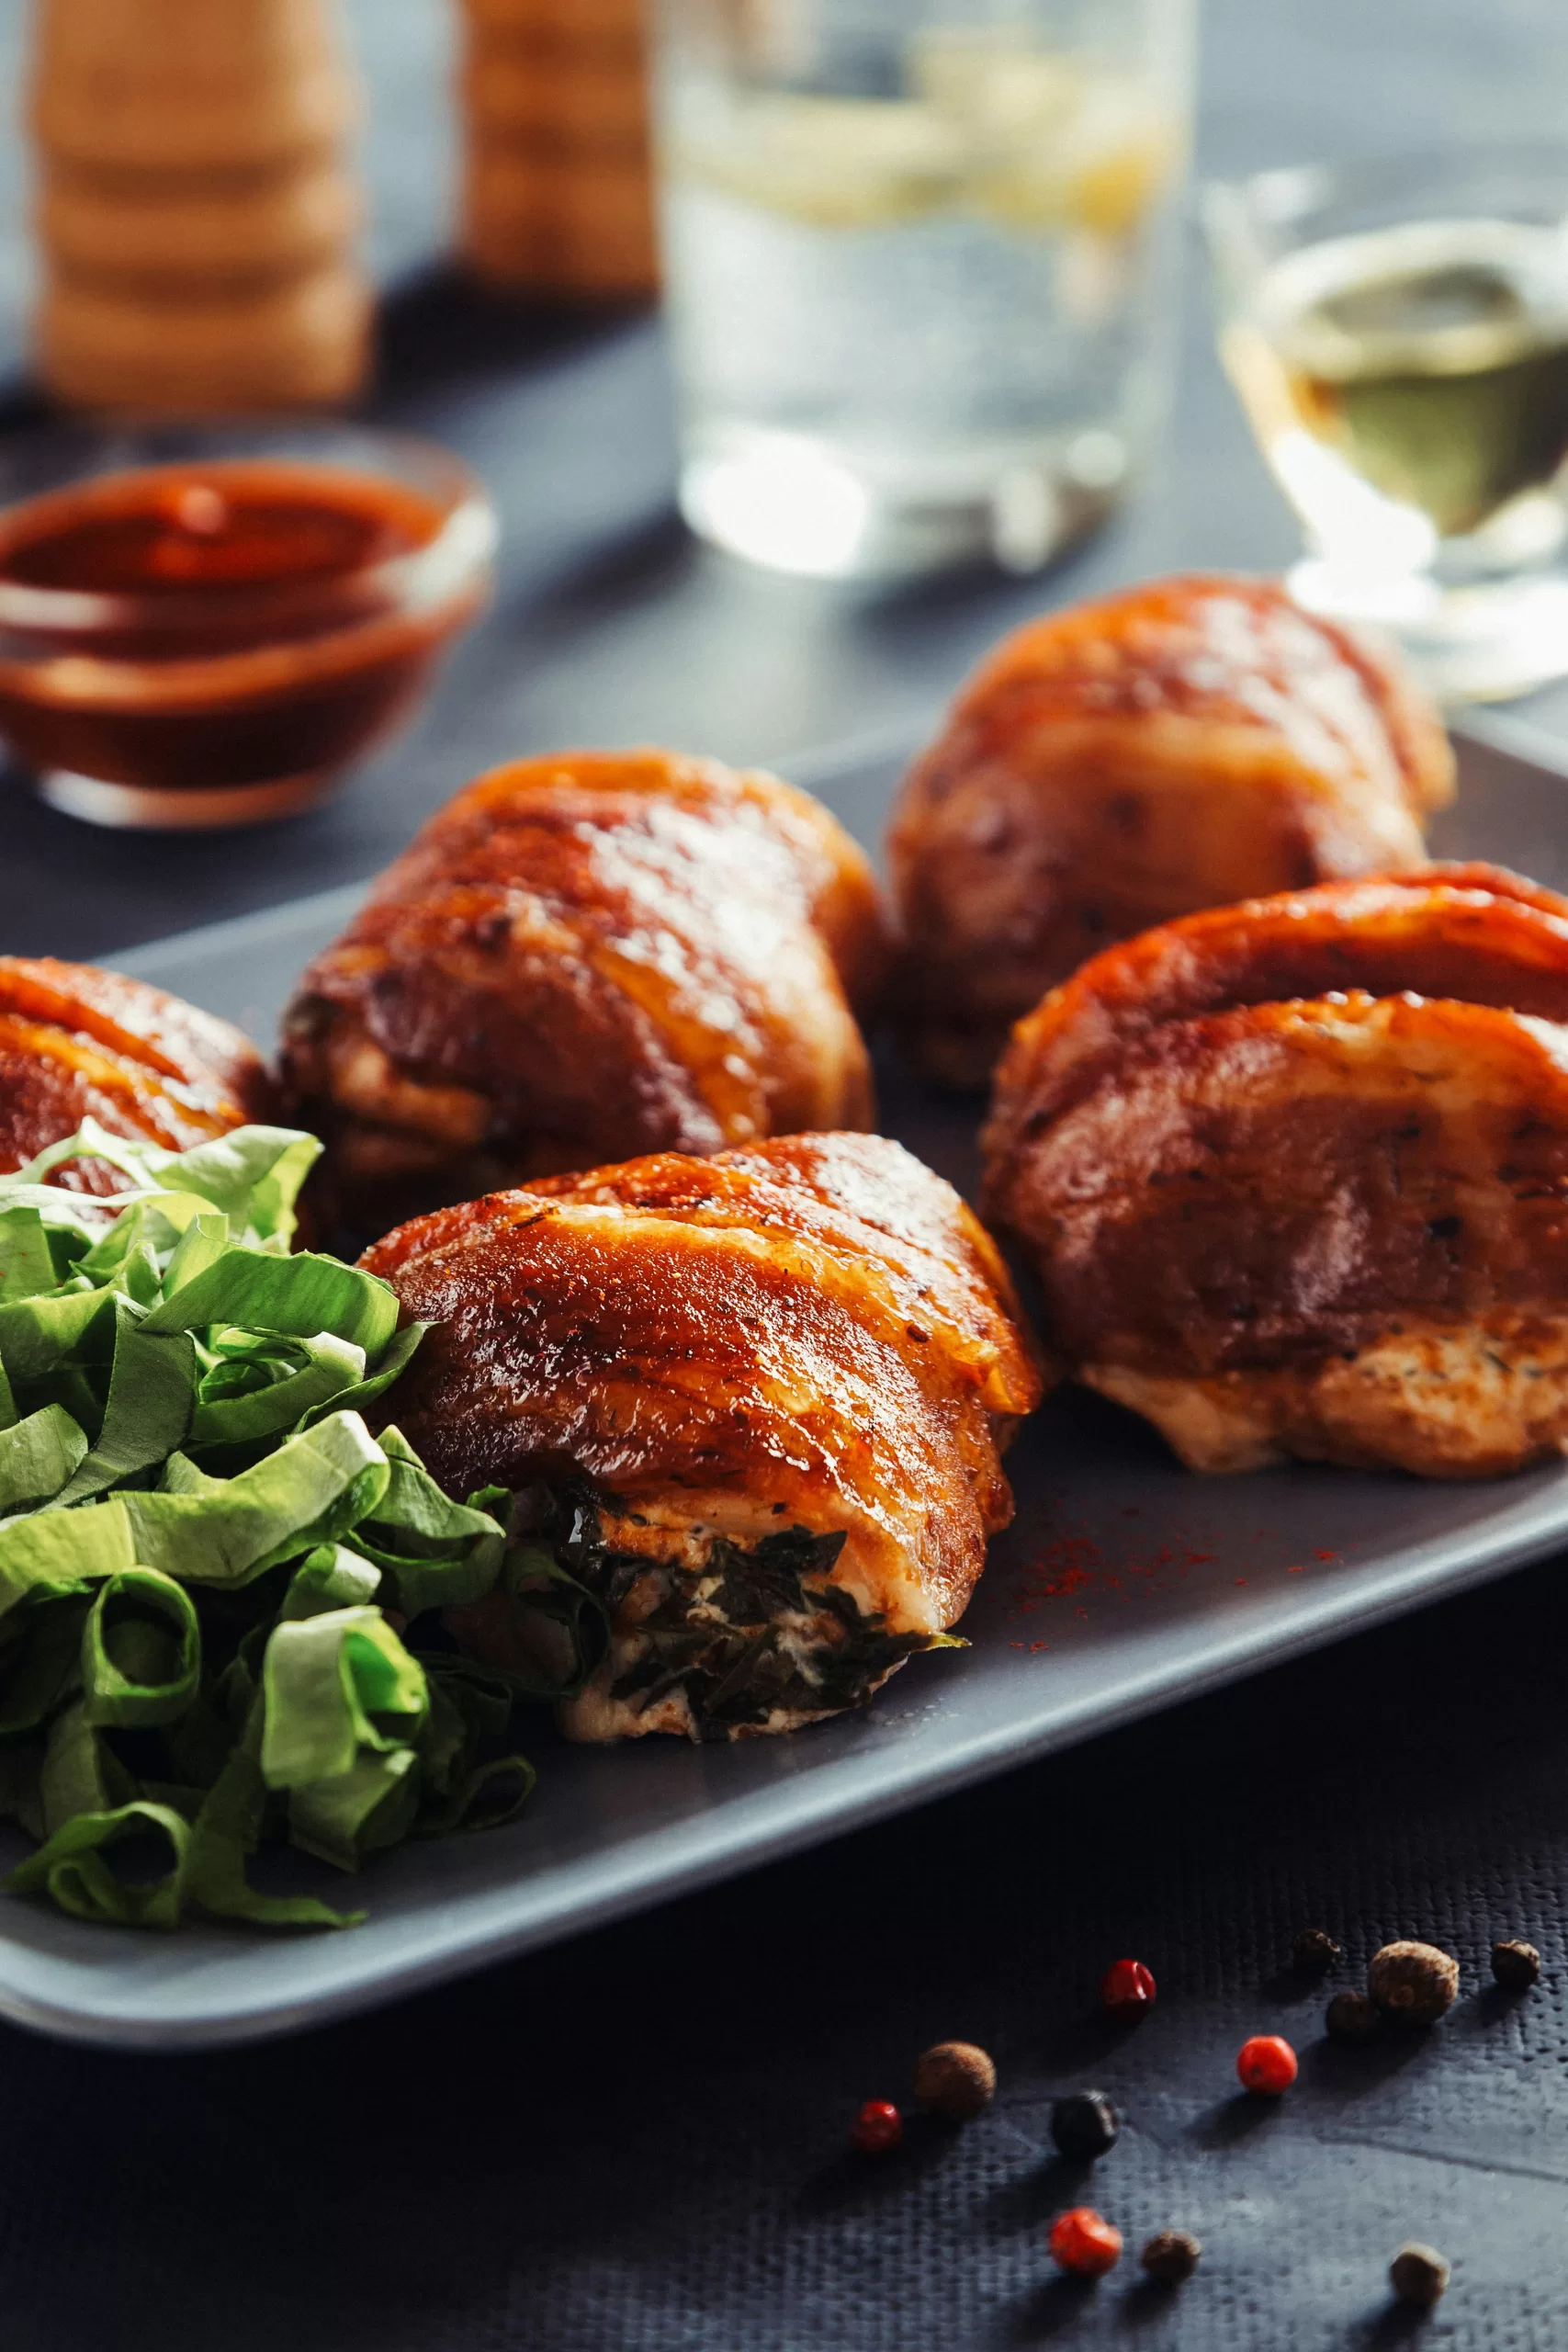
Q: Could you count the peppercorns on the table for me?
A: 12